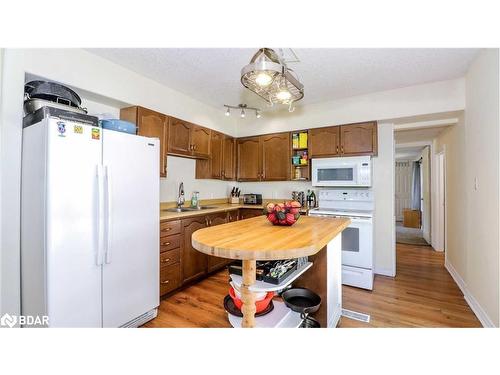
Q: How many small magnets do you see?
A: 3